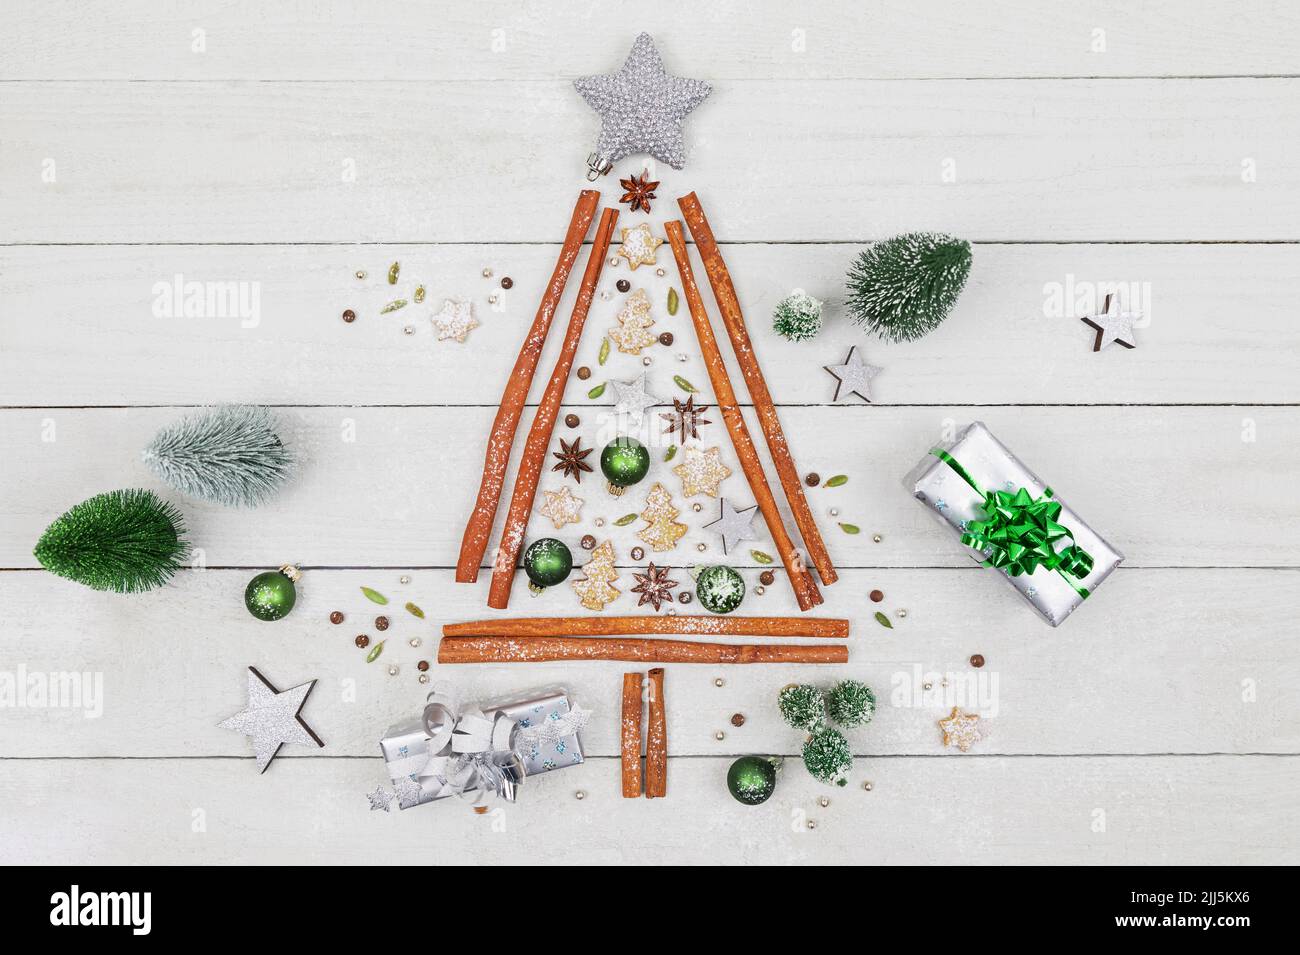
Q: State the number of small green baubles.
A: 5